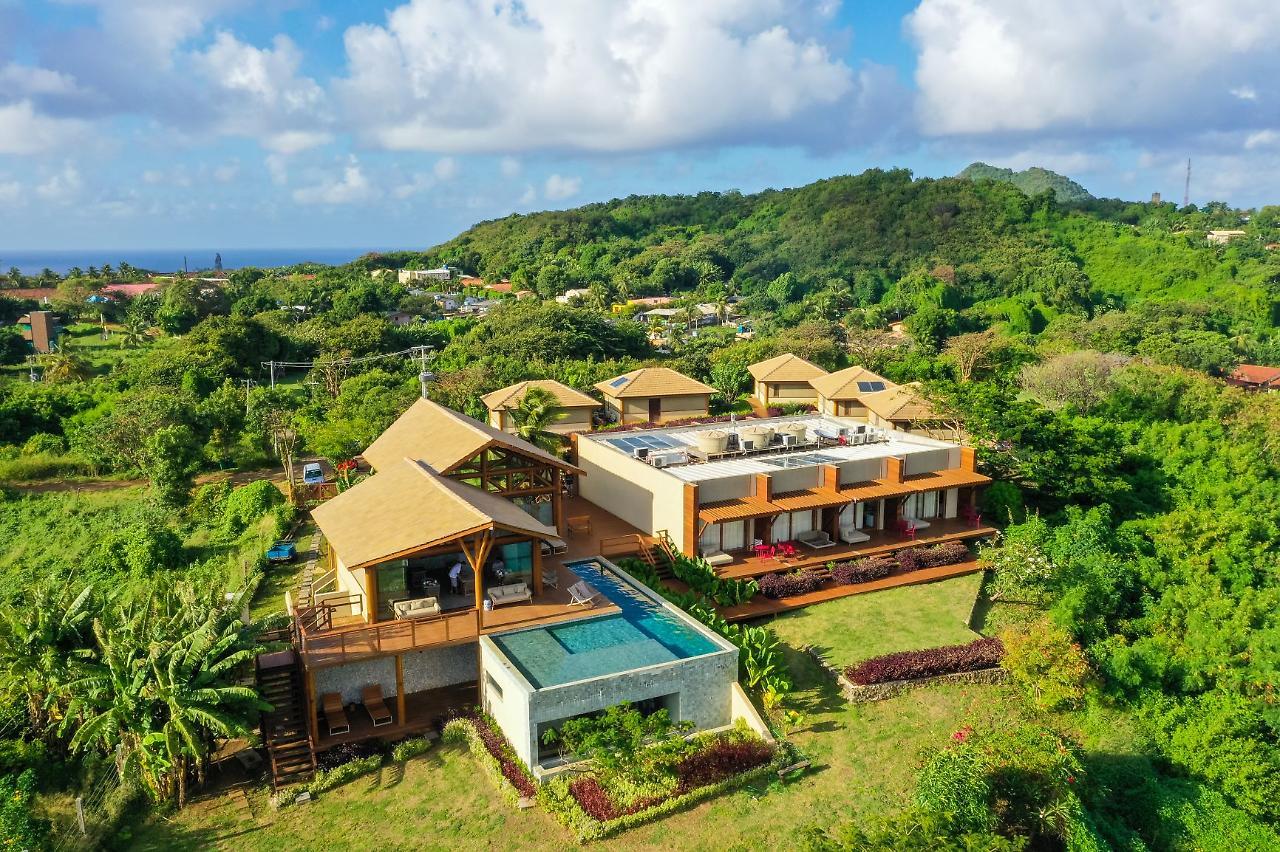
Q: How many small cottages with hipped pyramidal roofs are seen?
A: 5